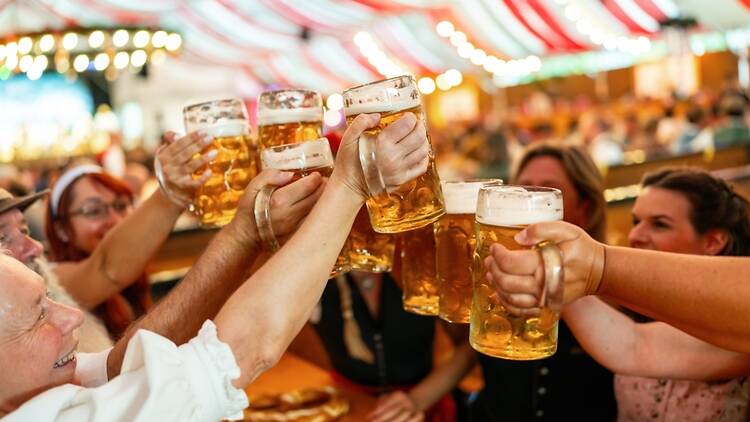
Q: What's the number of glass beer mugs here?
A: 8